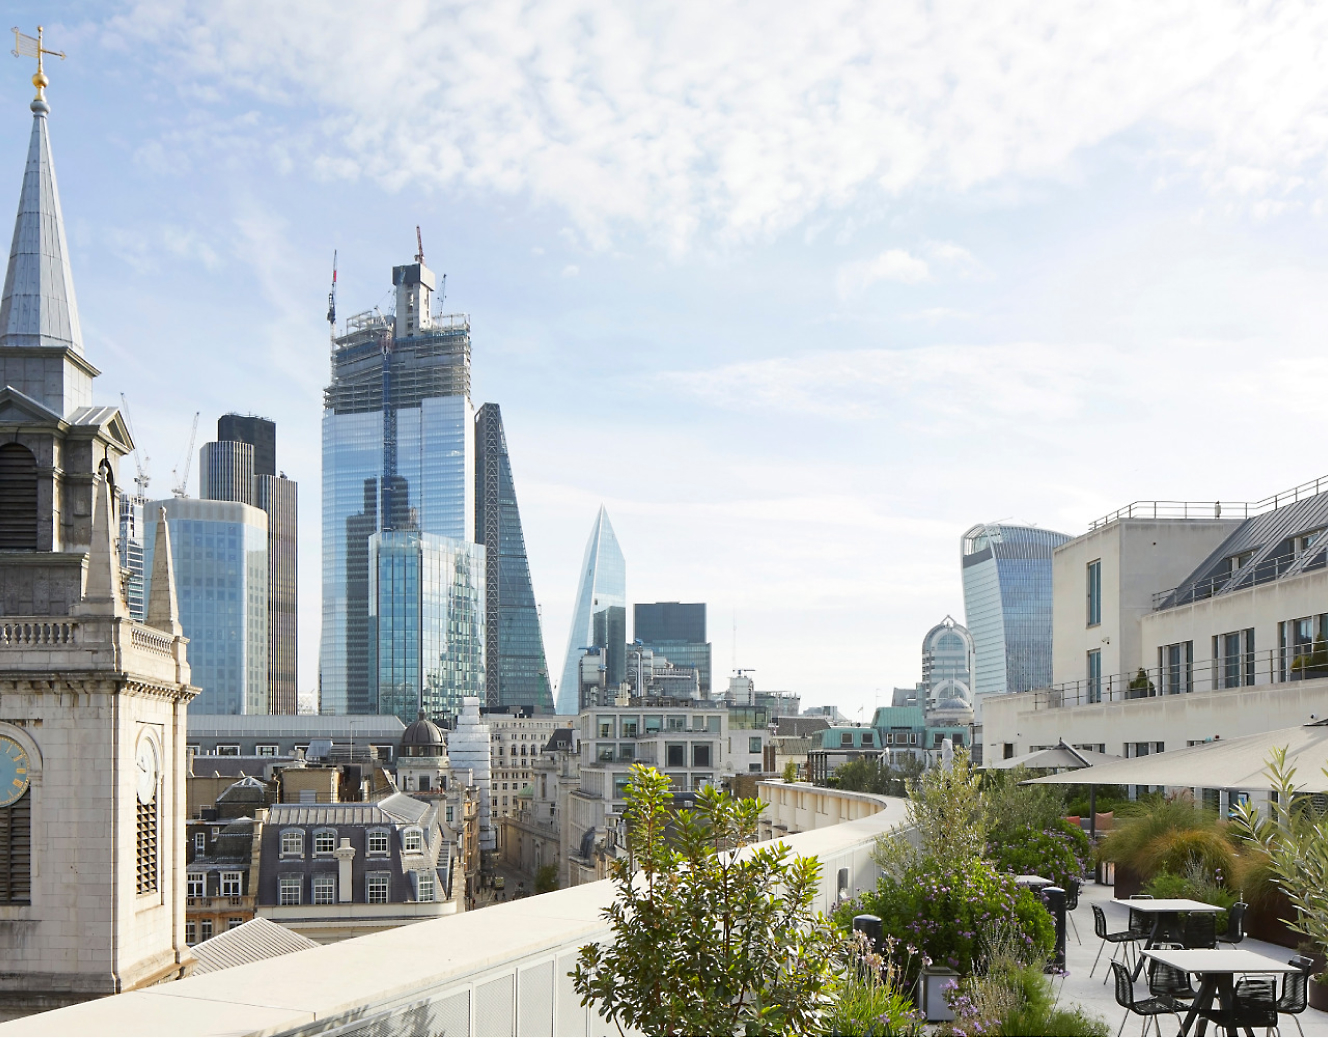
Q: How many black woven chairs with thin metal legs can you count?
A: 9